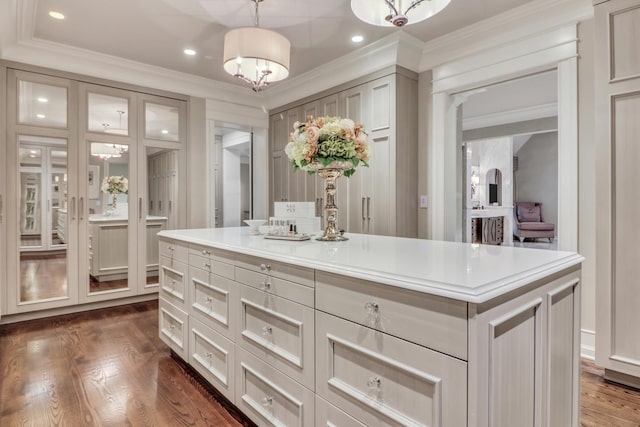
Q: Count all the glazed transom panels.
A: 3